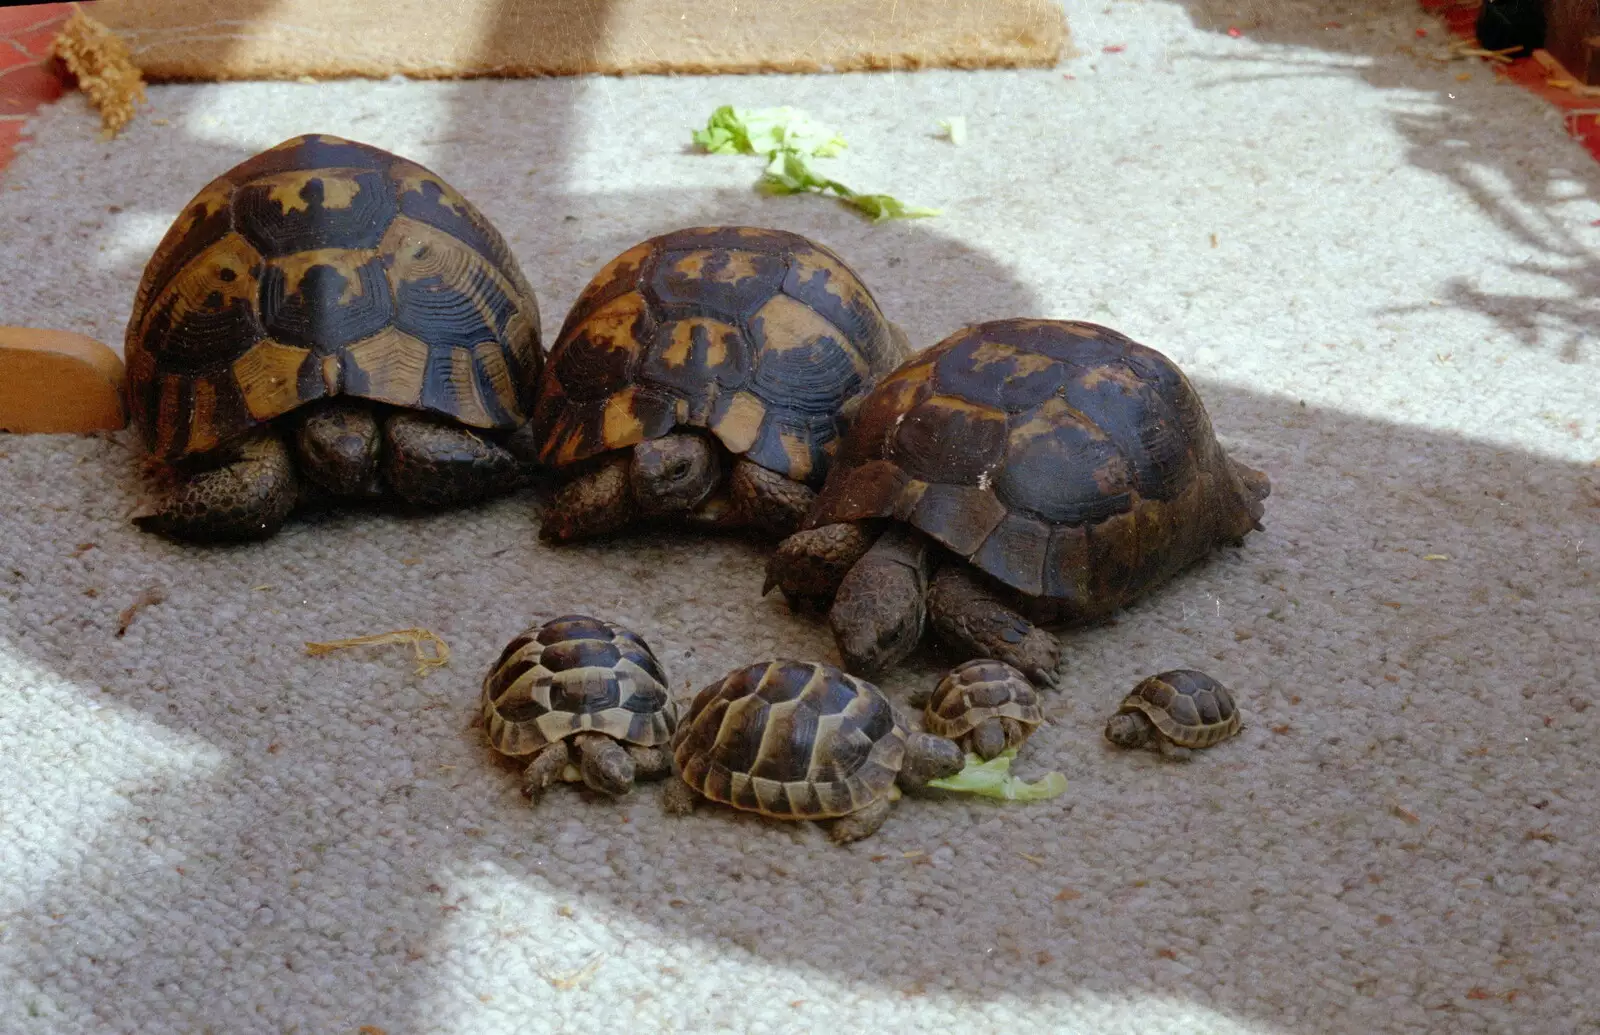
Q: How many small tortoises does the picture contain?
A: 4